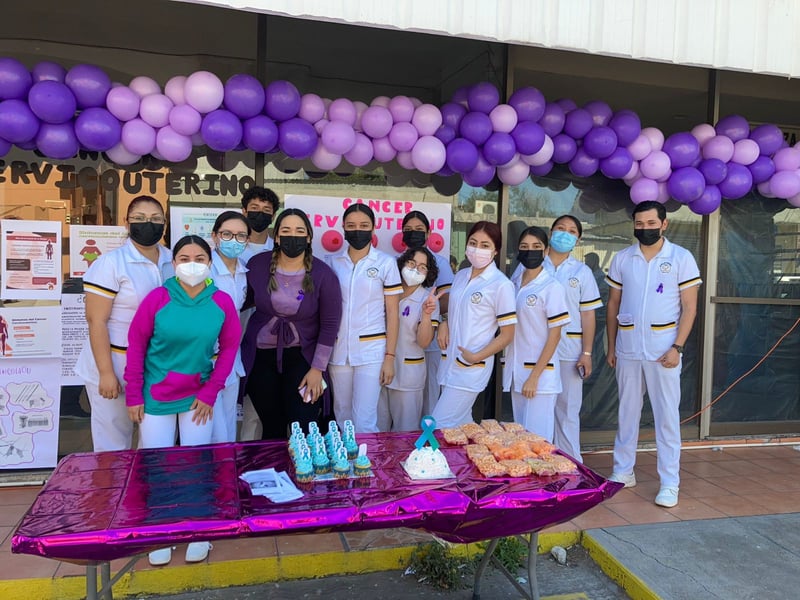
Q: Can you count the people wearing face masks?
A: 12